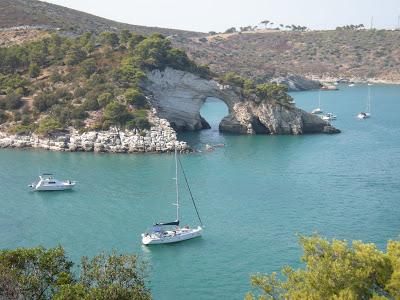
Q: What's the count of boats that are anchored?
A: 5